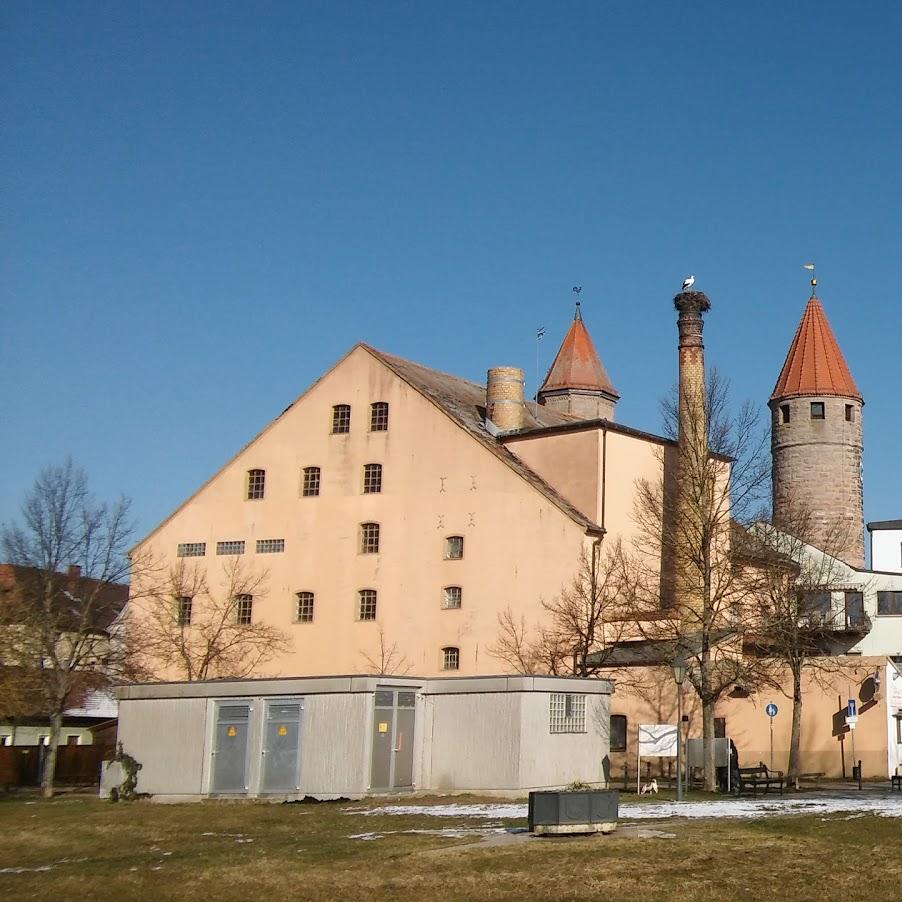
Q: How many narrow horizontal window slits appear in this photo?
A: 3